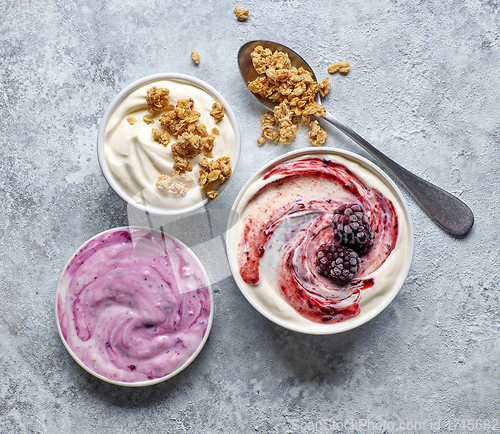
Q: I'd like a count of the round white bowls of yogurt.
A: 3